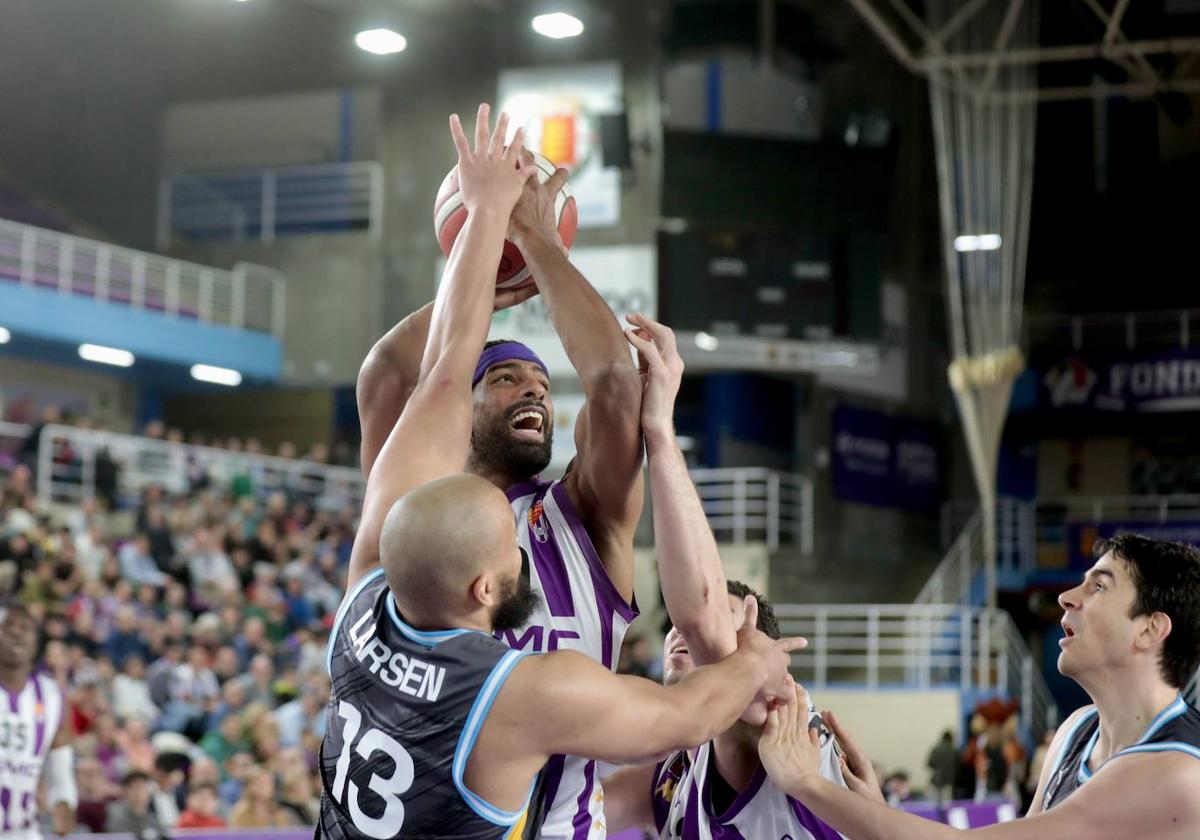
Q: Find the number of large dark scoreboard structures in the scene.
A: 1